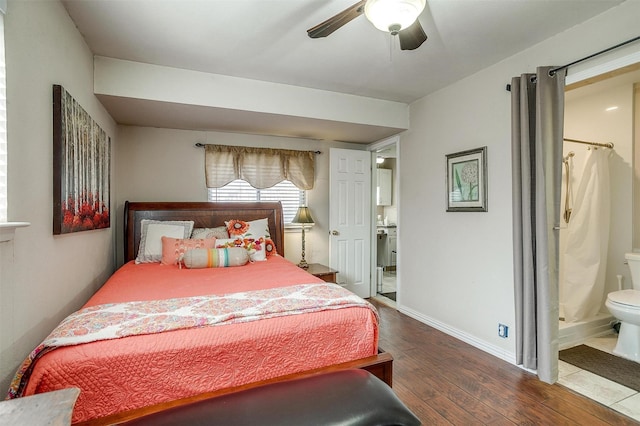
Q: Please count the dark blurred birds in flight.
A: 0